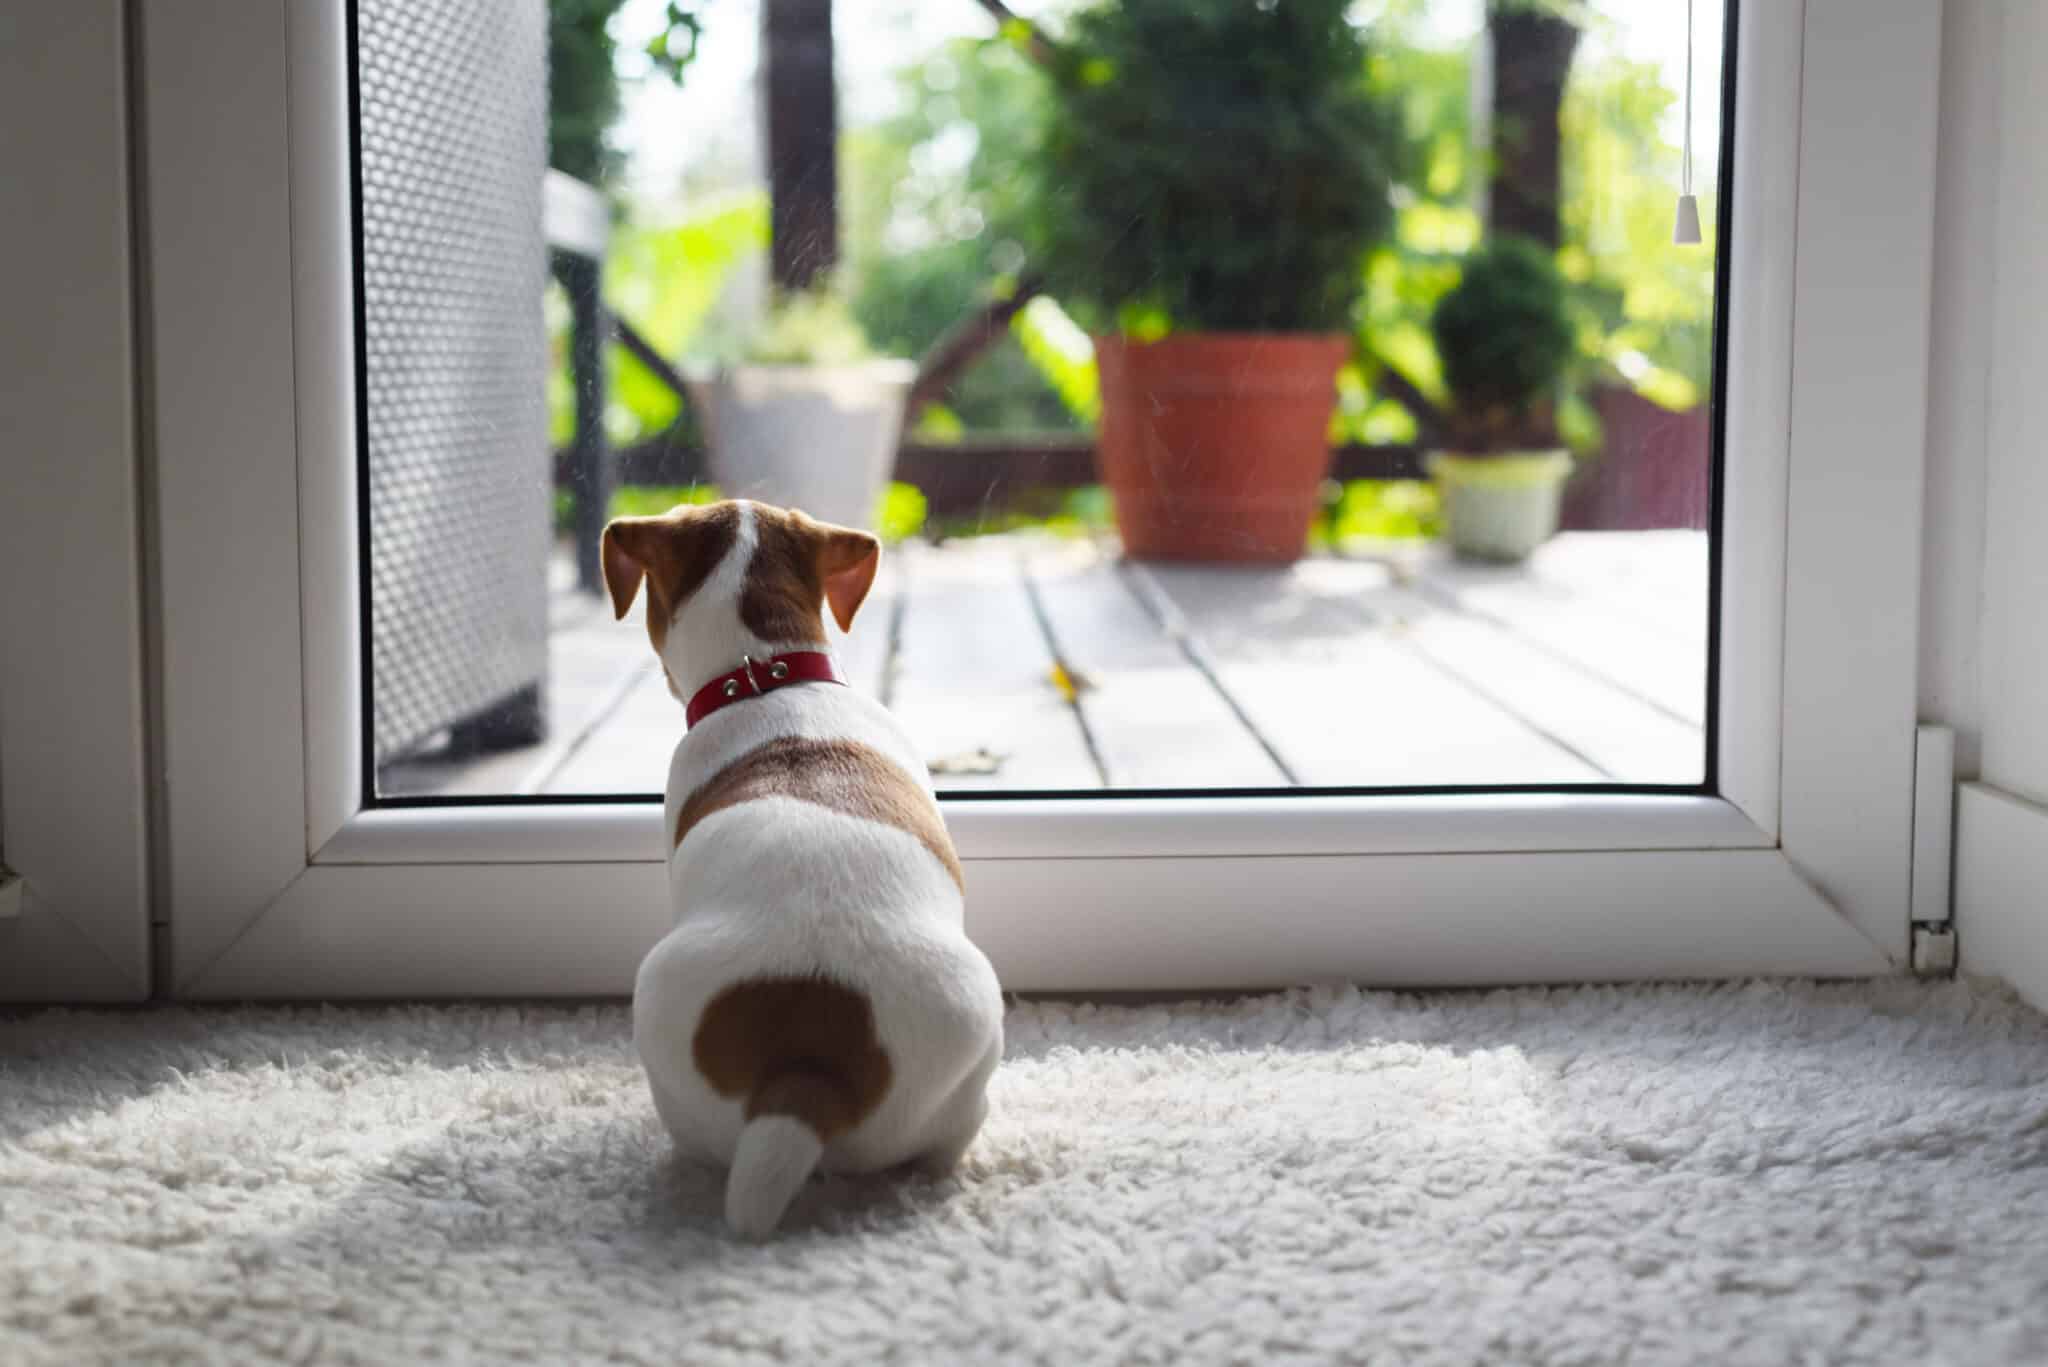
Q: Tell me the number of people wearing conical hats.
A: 0